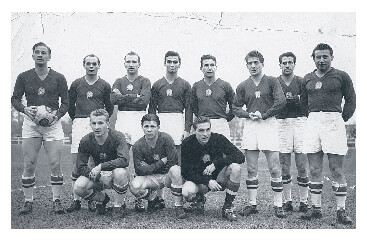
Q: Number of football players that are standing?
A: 8